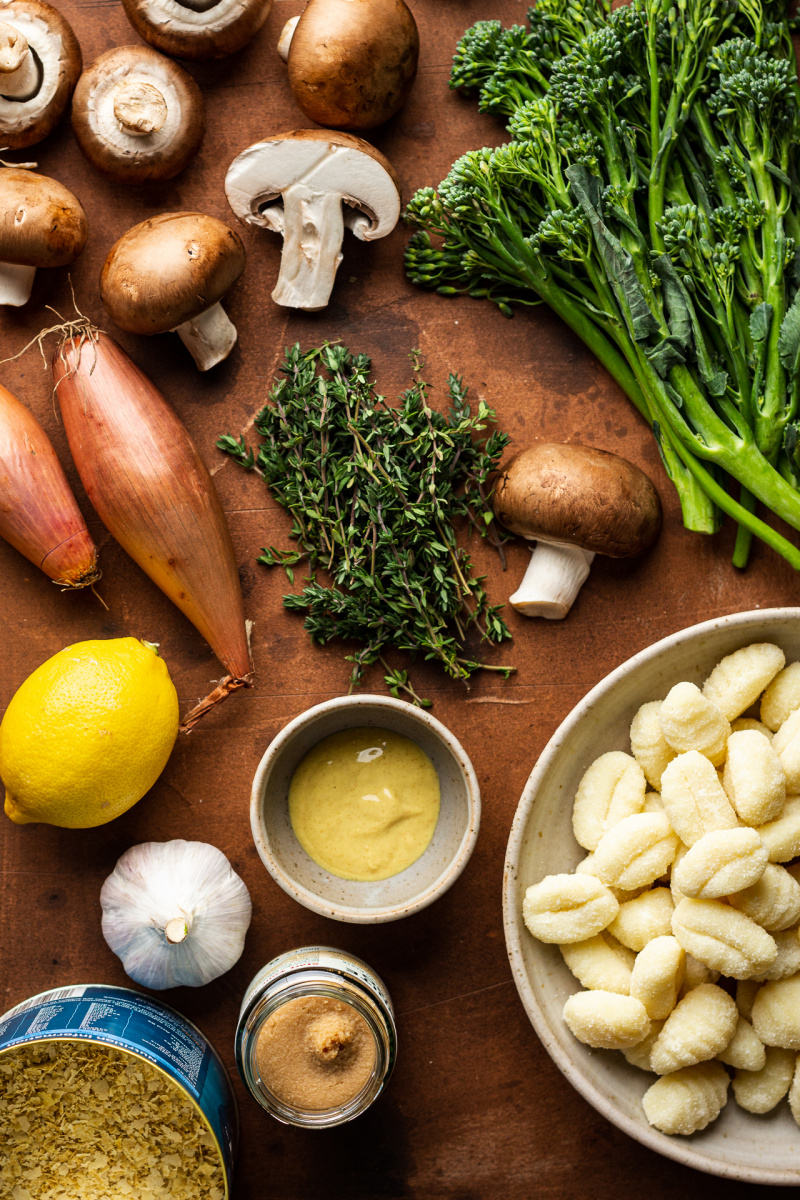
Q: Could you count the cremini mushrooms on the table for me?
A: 8